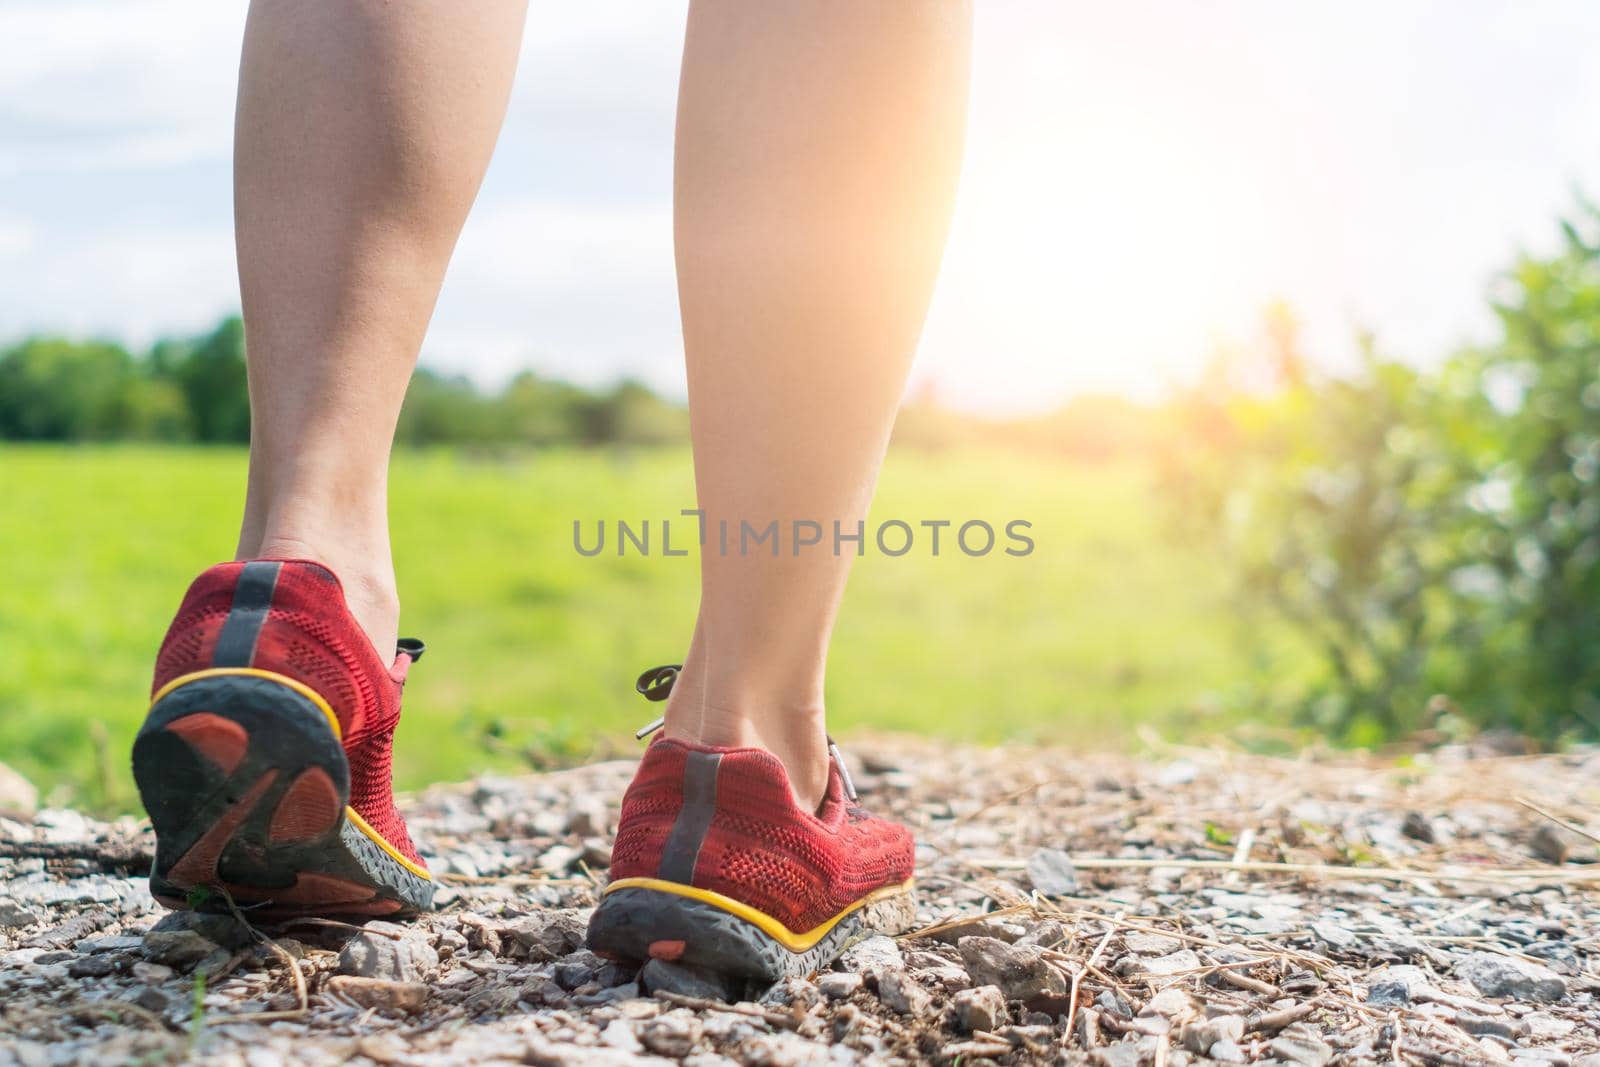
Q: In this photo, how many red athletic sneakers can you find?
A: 2